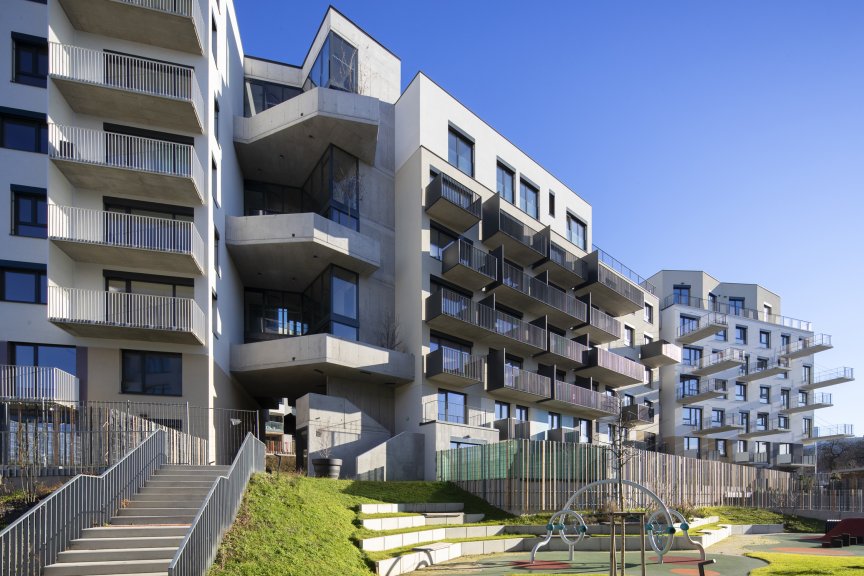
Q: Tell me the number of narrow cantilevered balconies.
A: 10